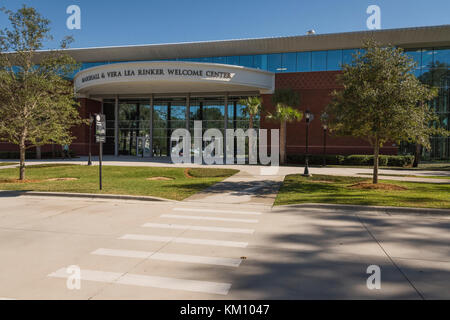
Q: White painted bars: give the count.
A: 6